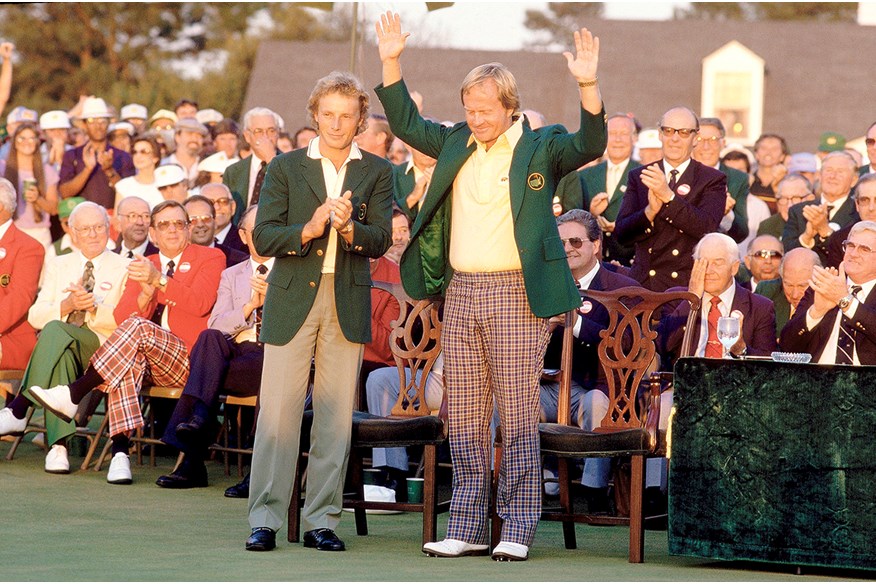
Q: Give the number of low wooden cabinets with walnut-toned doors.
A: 0